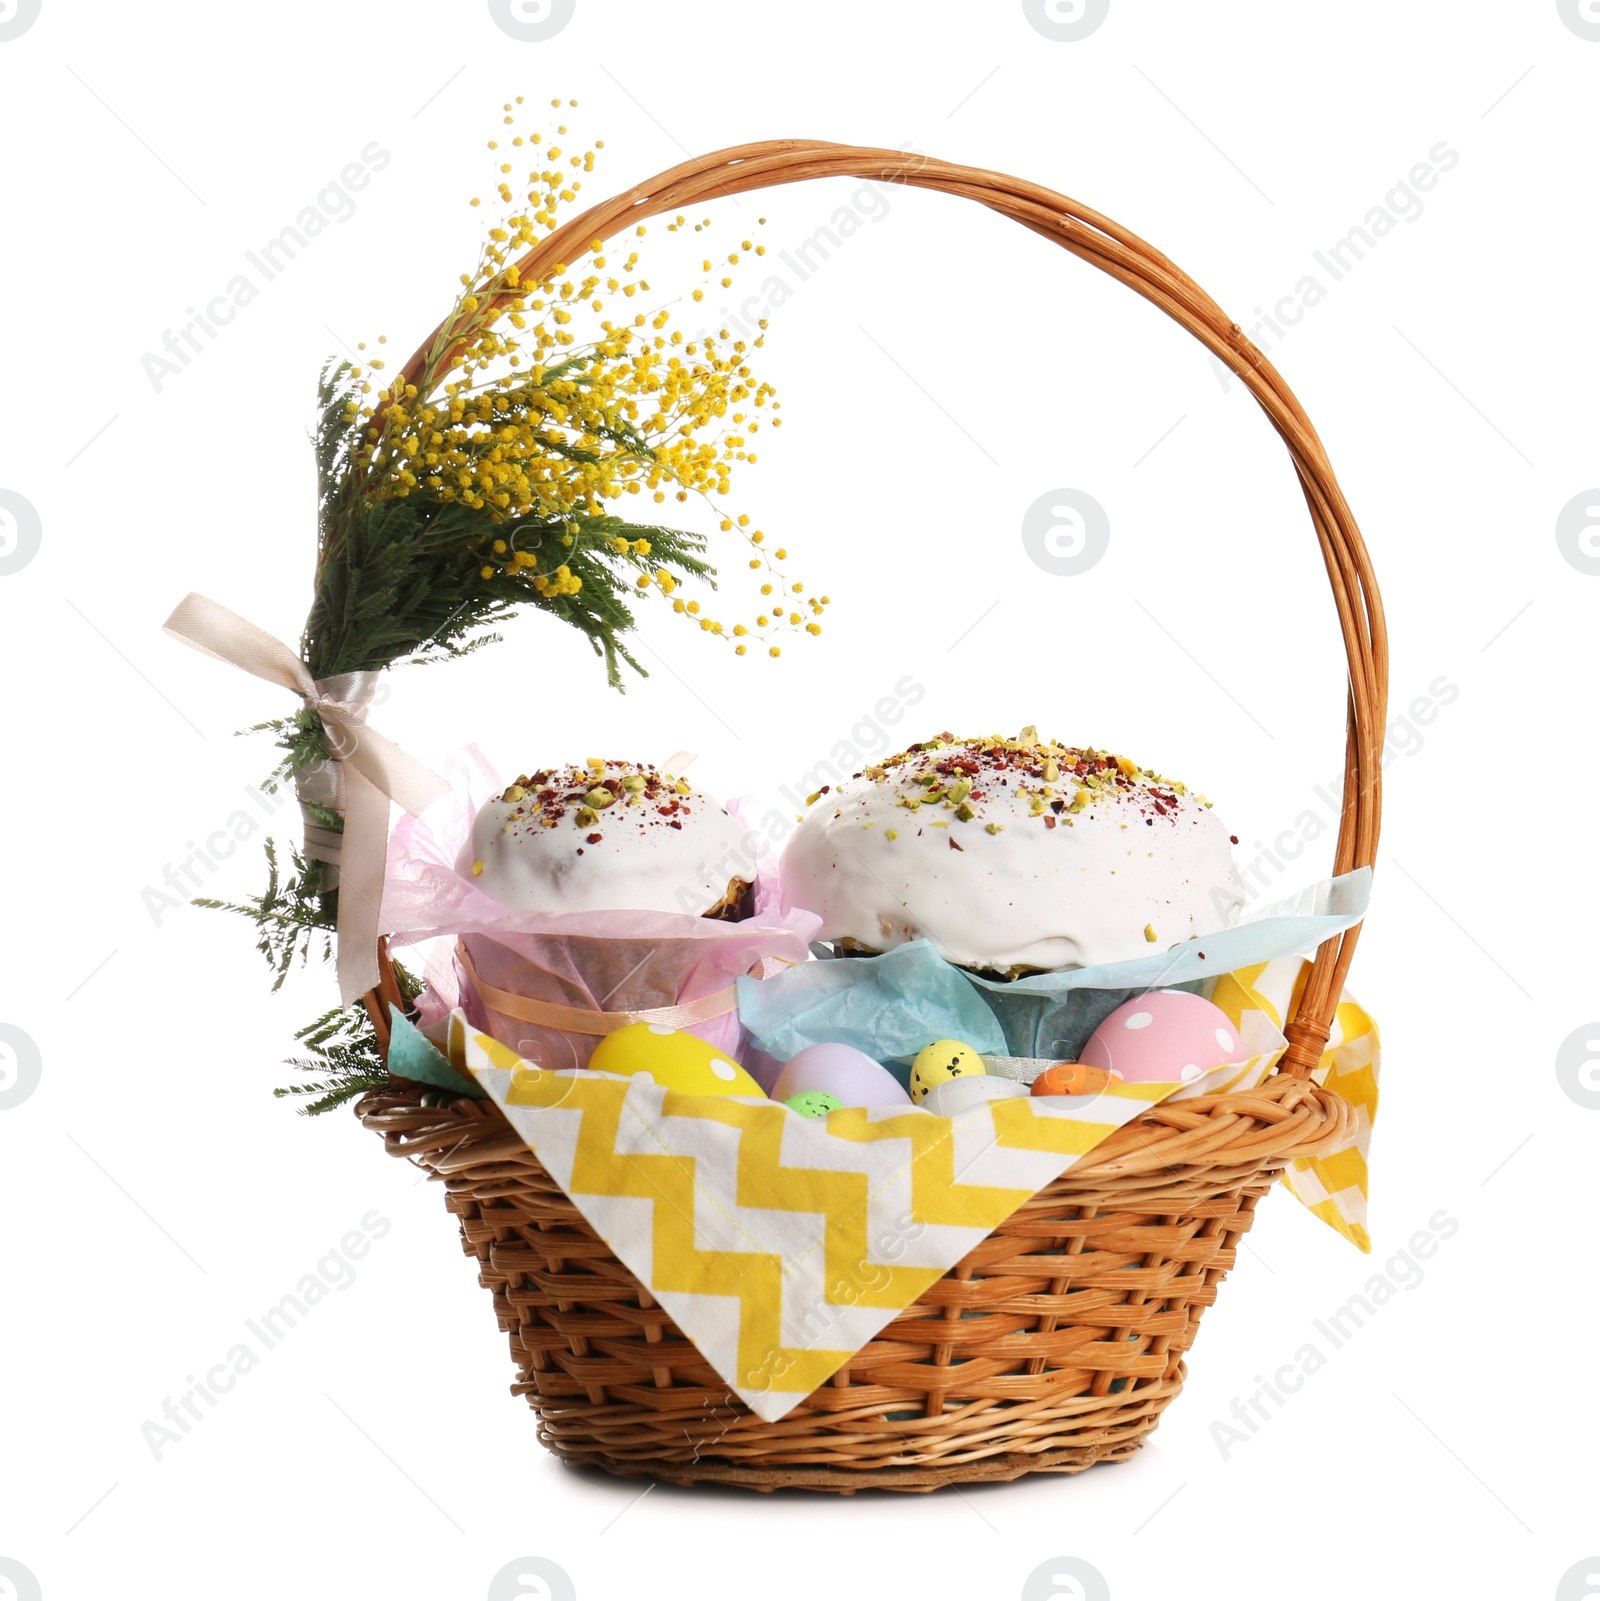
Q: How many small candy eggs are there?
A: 4